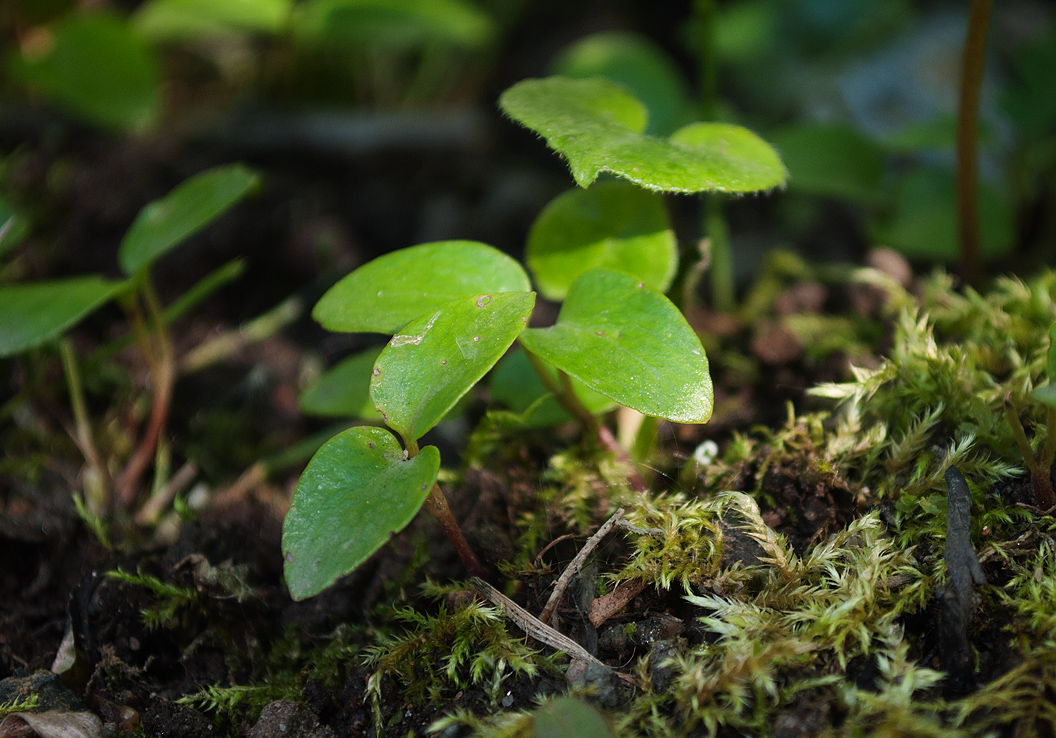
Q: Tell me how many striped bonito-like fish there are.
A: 0